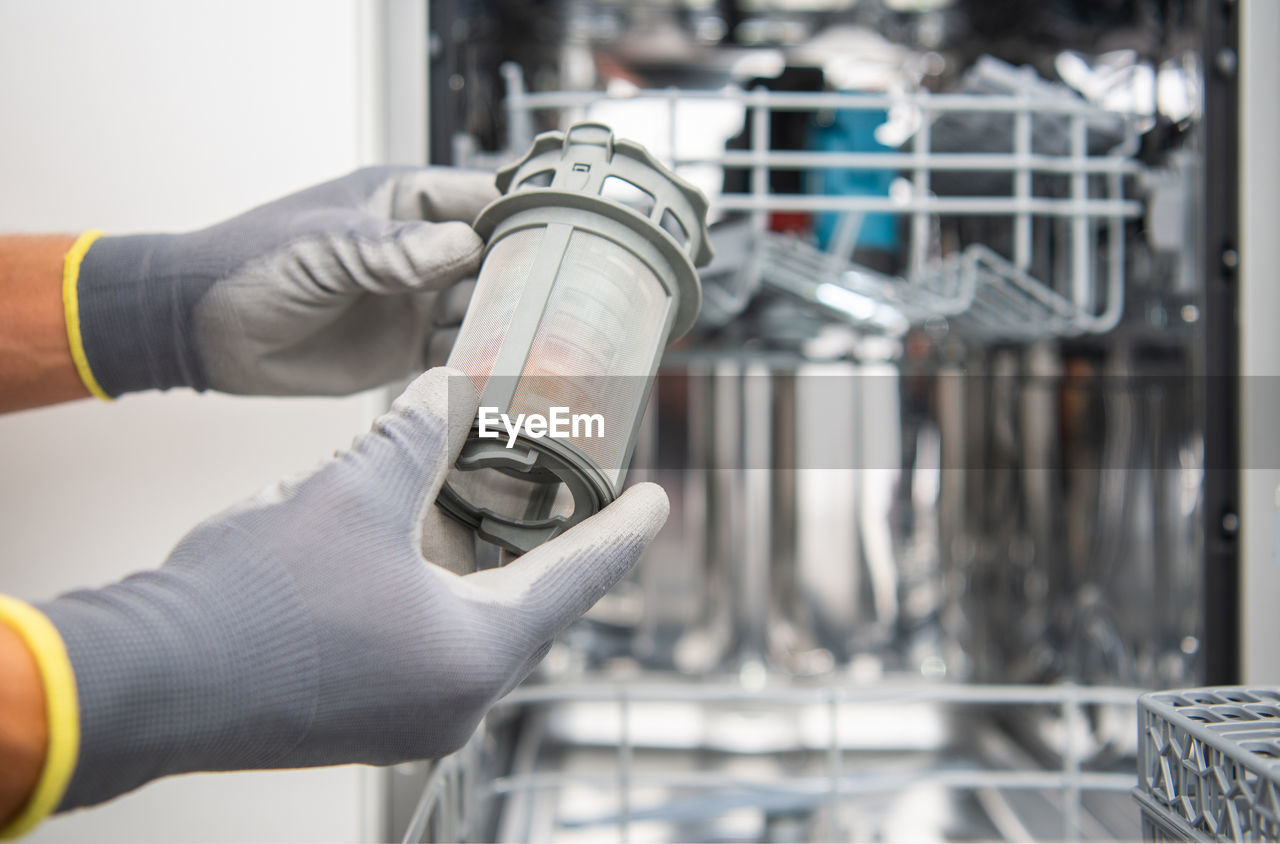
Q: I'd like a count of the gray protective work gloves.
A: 2